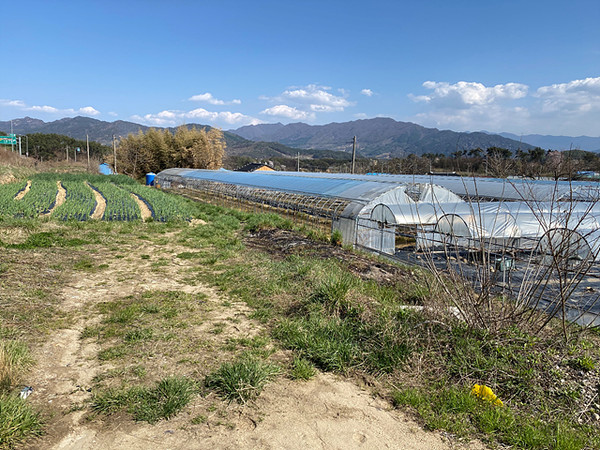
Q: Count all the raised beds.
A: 5